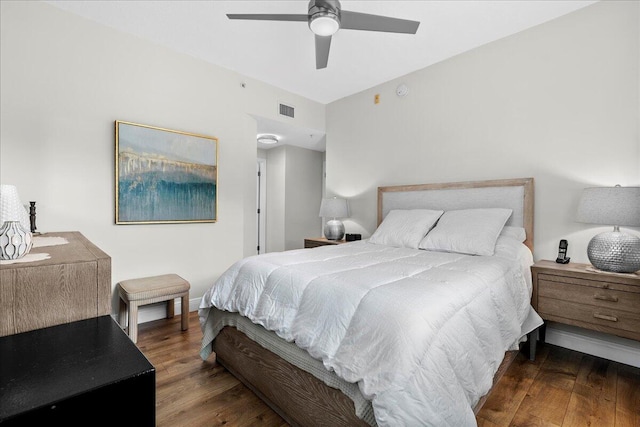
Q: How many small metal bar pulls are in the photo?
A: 2